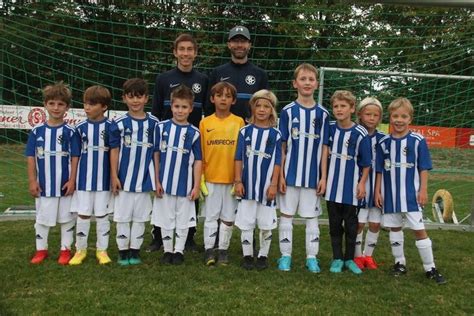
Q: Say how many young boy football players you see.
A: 10